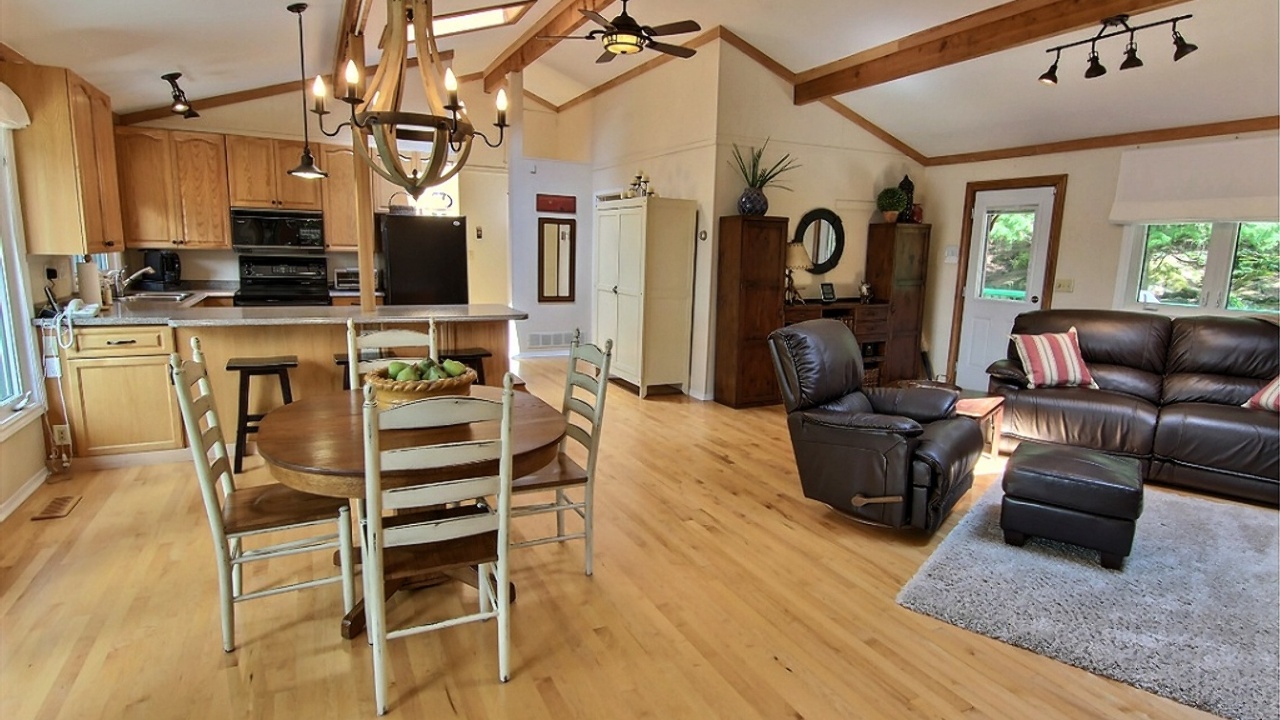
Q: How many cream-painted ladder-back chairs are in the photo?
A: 4